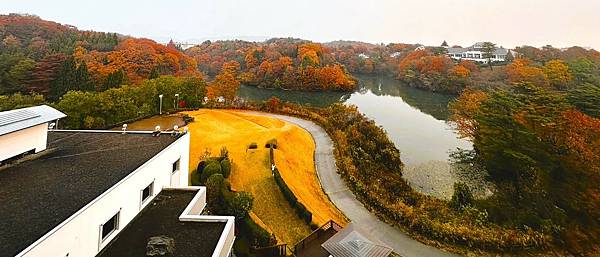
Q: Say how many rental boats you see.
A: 0